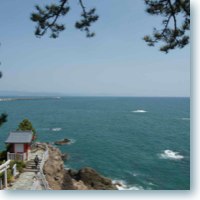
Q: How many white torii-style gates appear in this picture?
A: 1